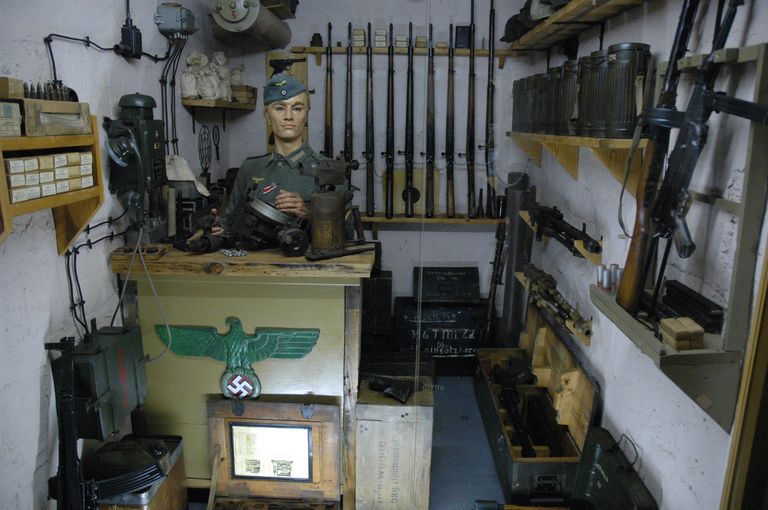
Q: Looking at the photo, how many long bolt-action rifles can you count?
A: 9